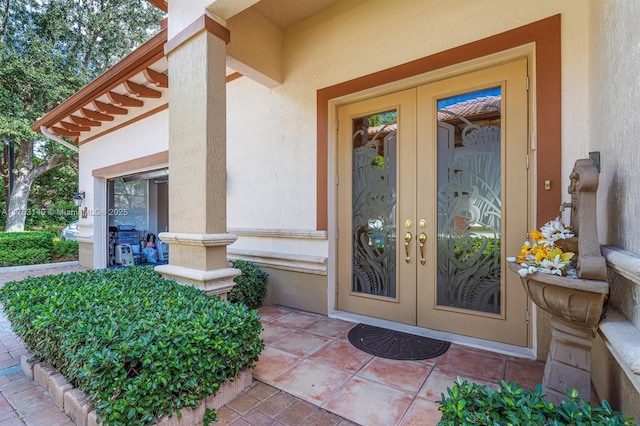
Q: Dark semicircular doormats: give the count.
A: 1